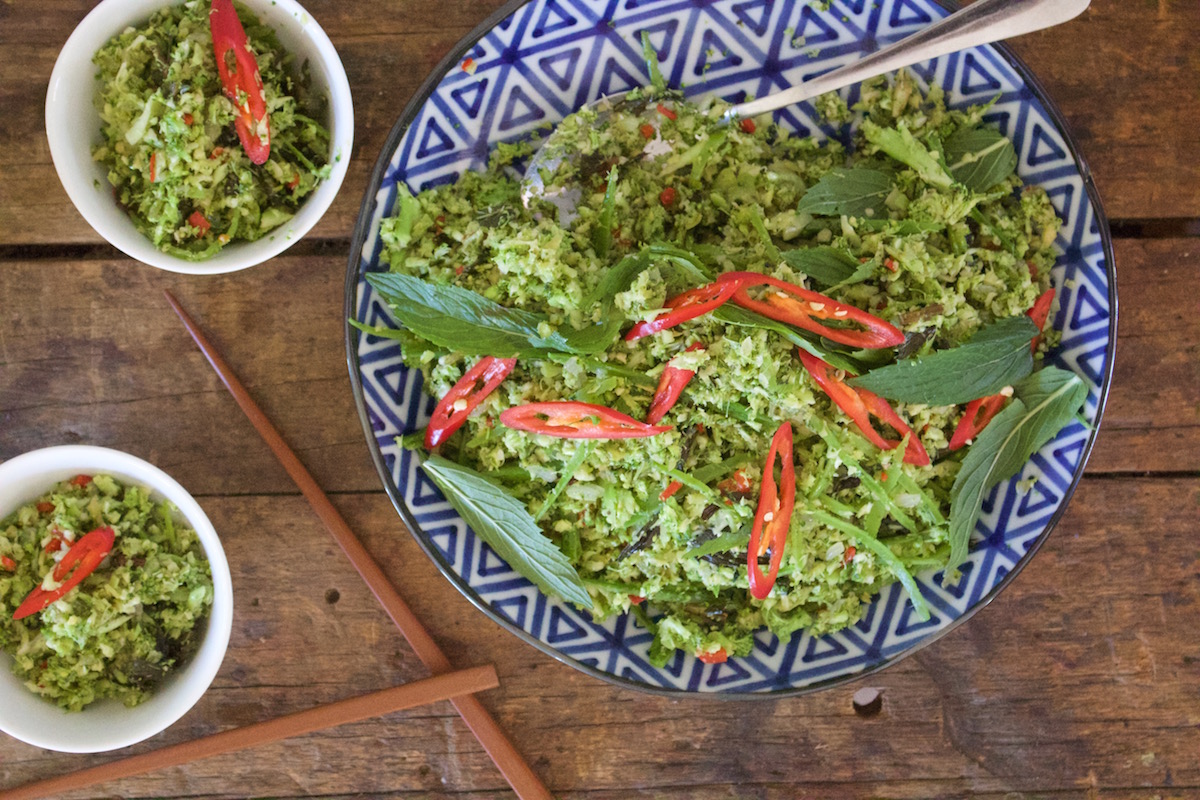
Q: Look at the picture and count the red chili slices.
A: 11